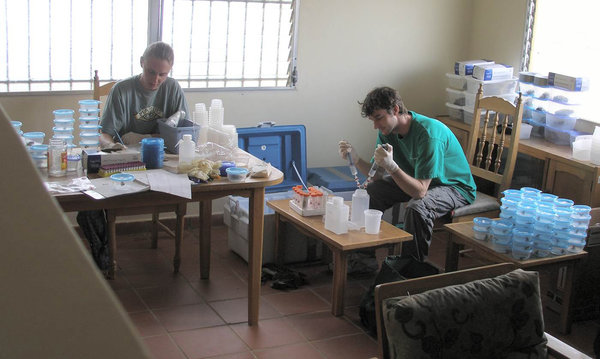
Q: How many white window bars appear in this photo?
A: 14